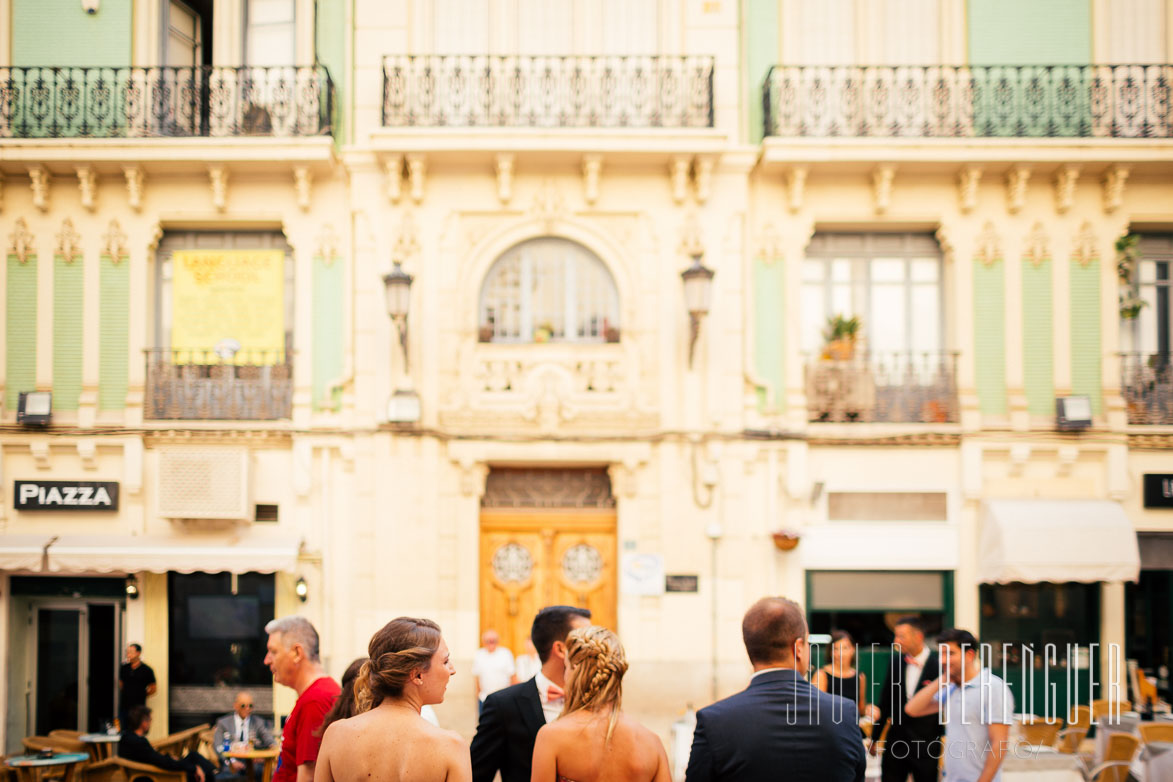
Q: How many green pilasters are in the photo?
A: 8